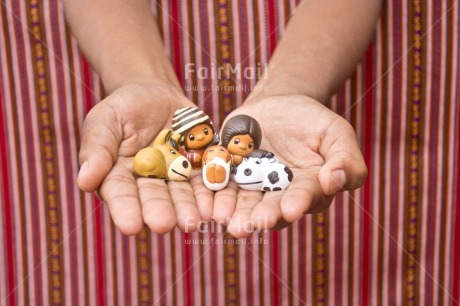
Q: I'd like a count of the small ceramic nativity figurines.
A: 5